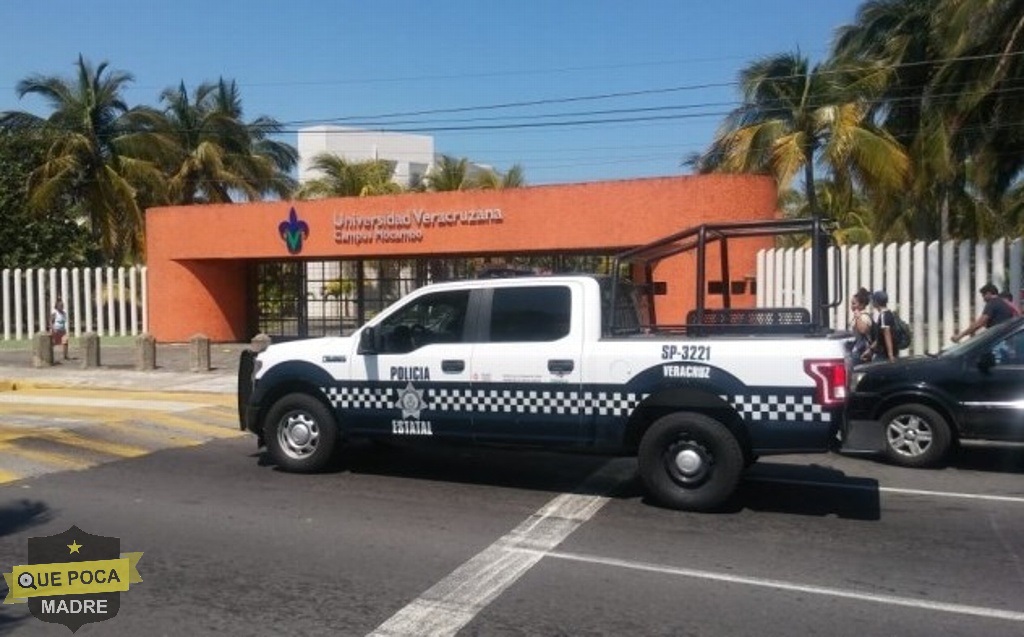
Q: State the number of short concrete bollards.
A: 5